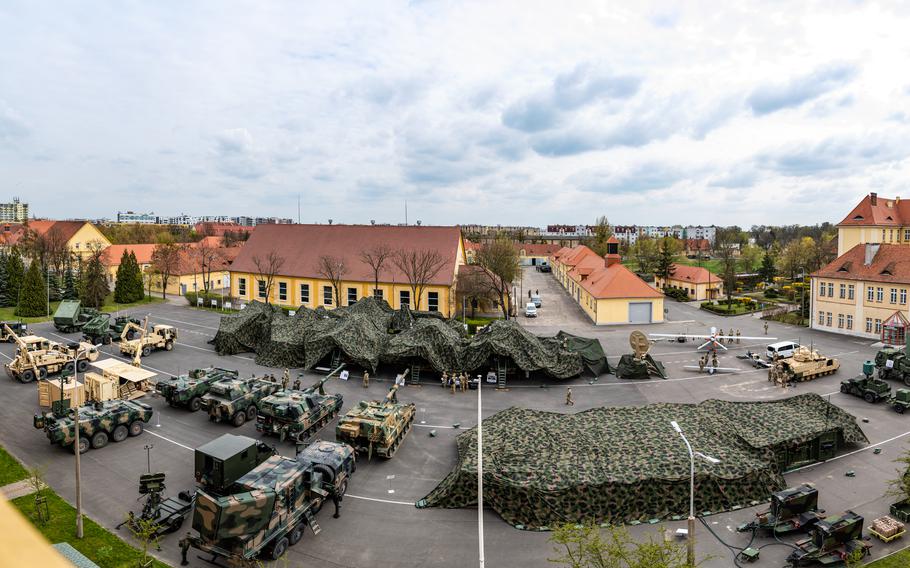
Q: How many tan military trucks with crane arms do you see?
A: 2